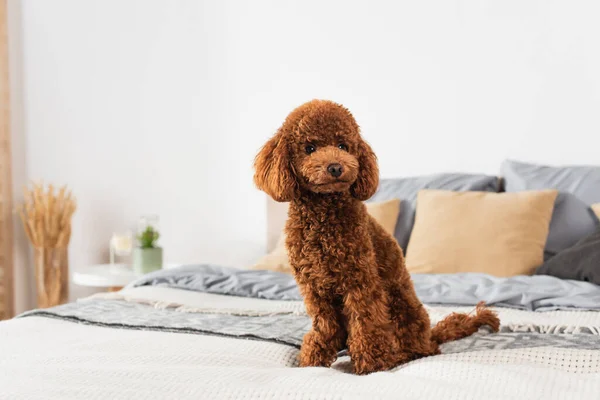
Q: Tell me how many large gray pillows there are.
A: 2